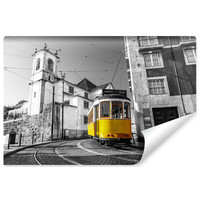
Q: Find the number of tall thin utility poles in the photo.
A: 2